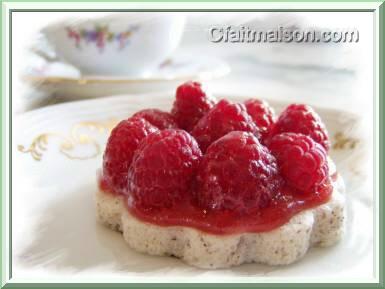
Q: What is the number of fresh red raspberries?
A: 9